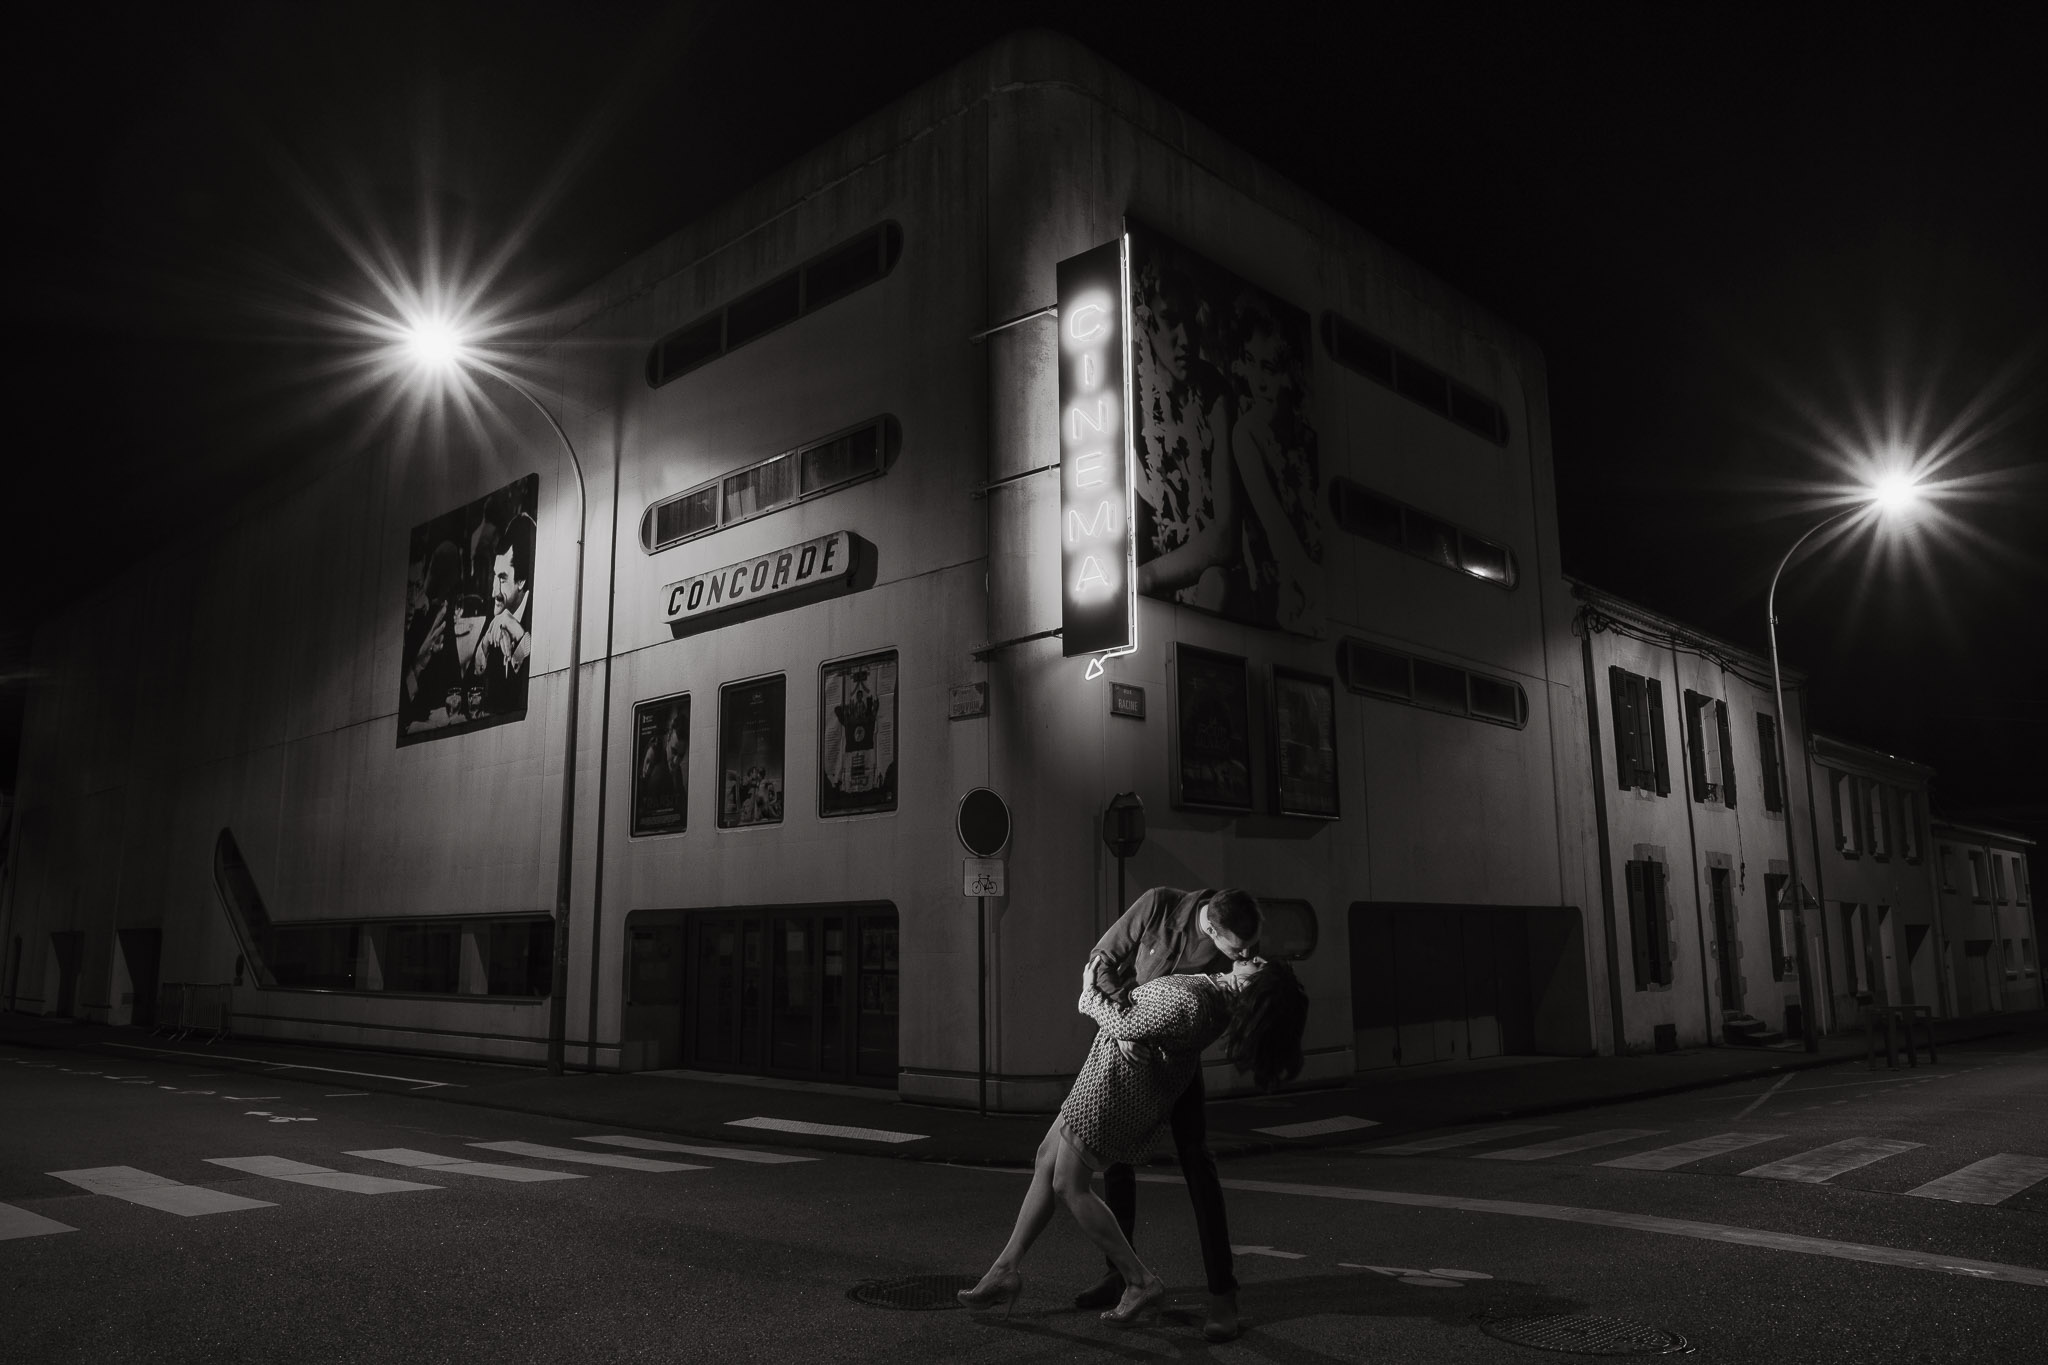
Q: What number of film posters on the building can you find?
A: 7